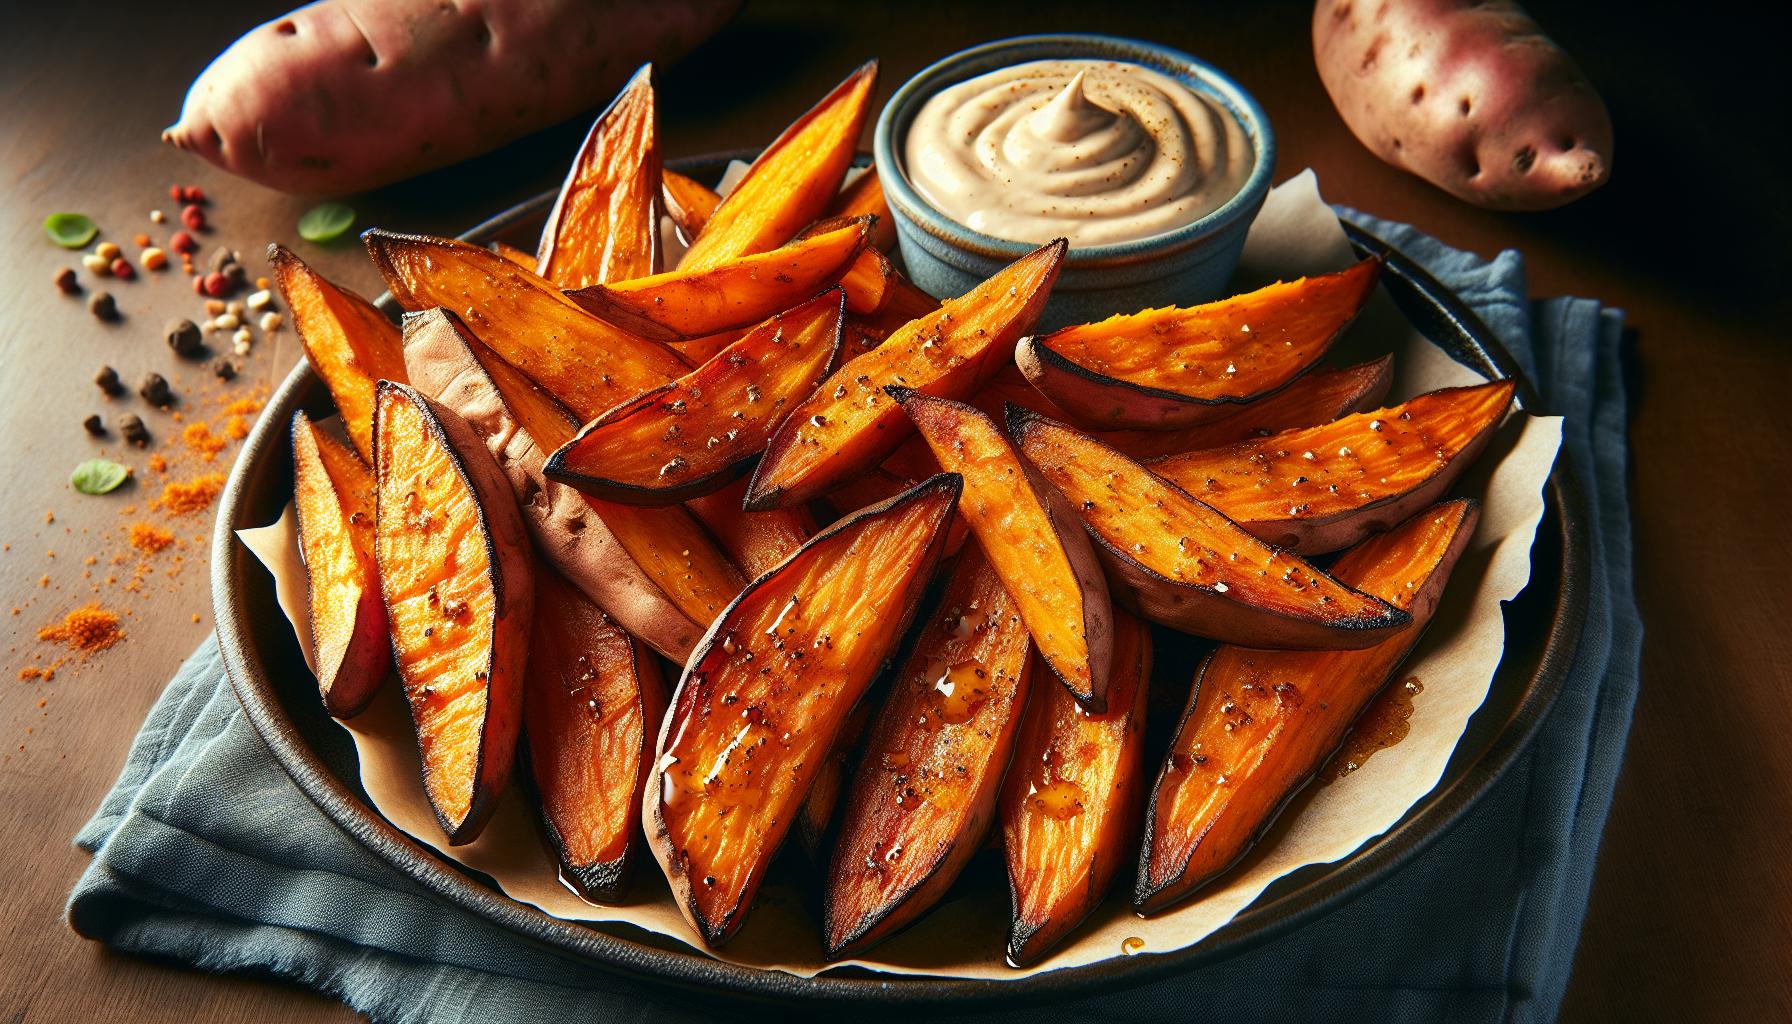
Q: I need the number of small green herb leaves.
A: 3